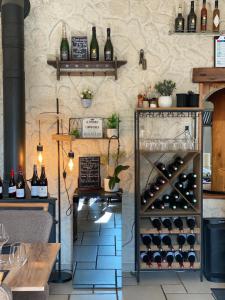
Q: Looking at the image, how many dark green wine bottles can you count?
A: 3